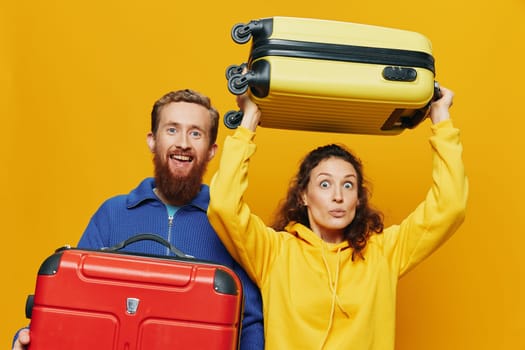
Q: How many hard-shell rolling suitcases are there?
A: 2